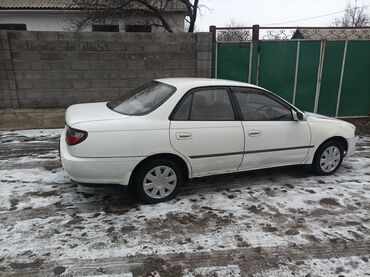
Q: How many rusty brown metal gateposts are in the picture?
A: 2